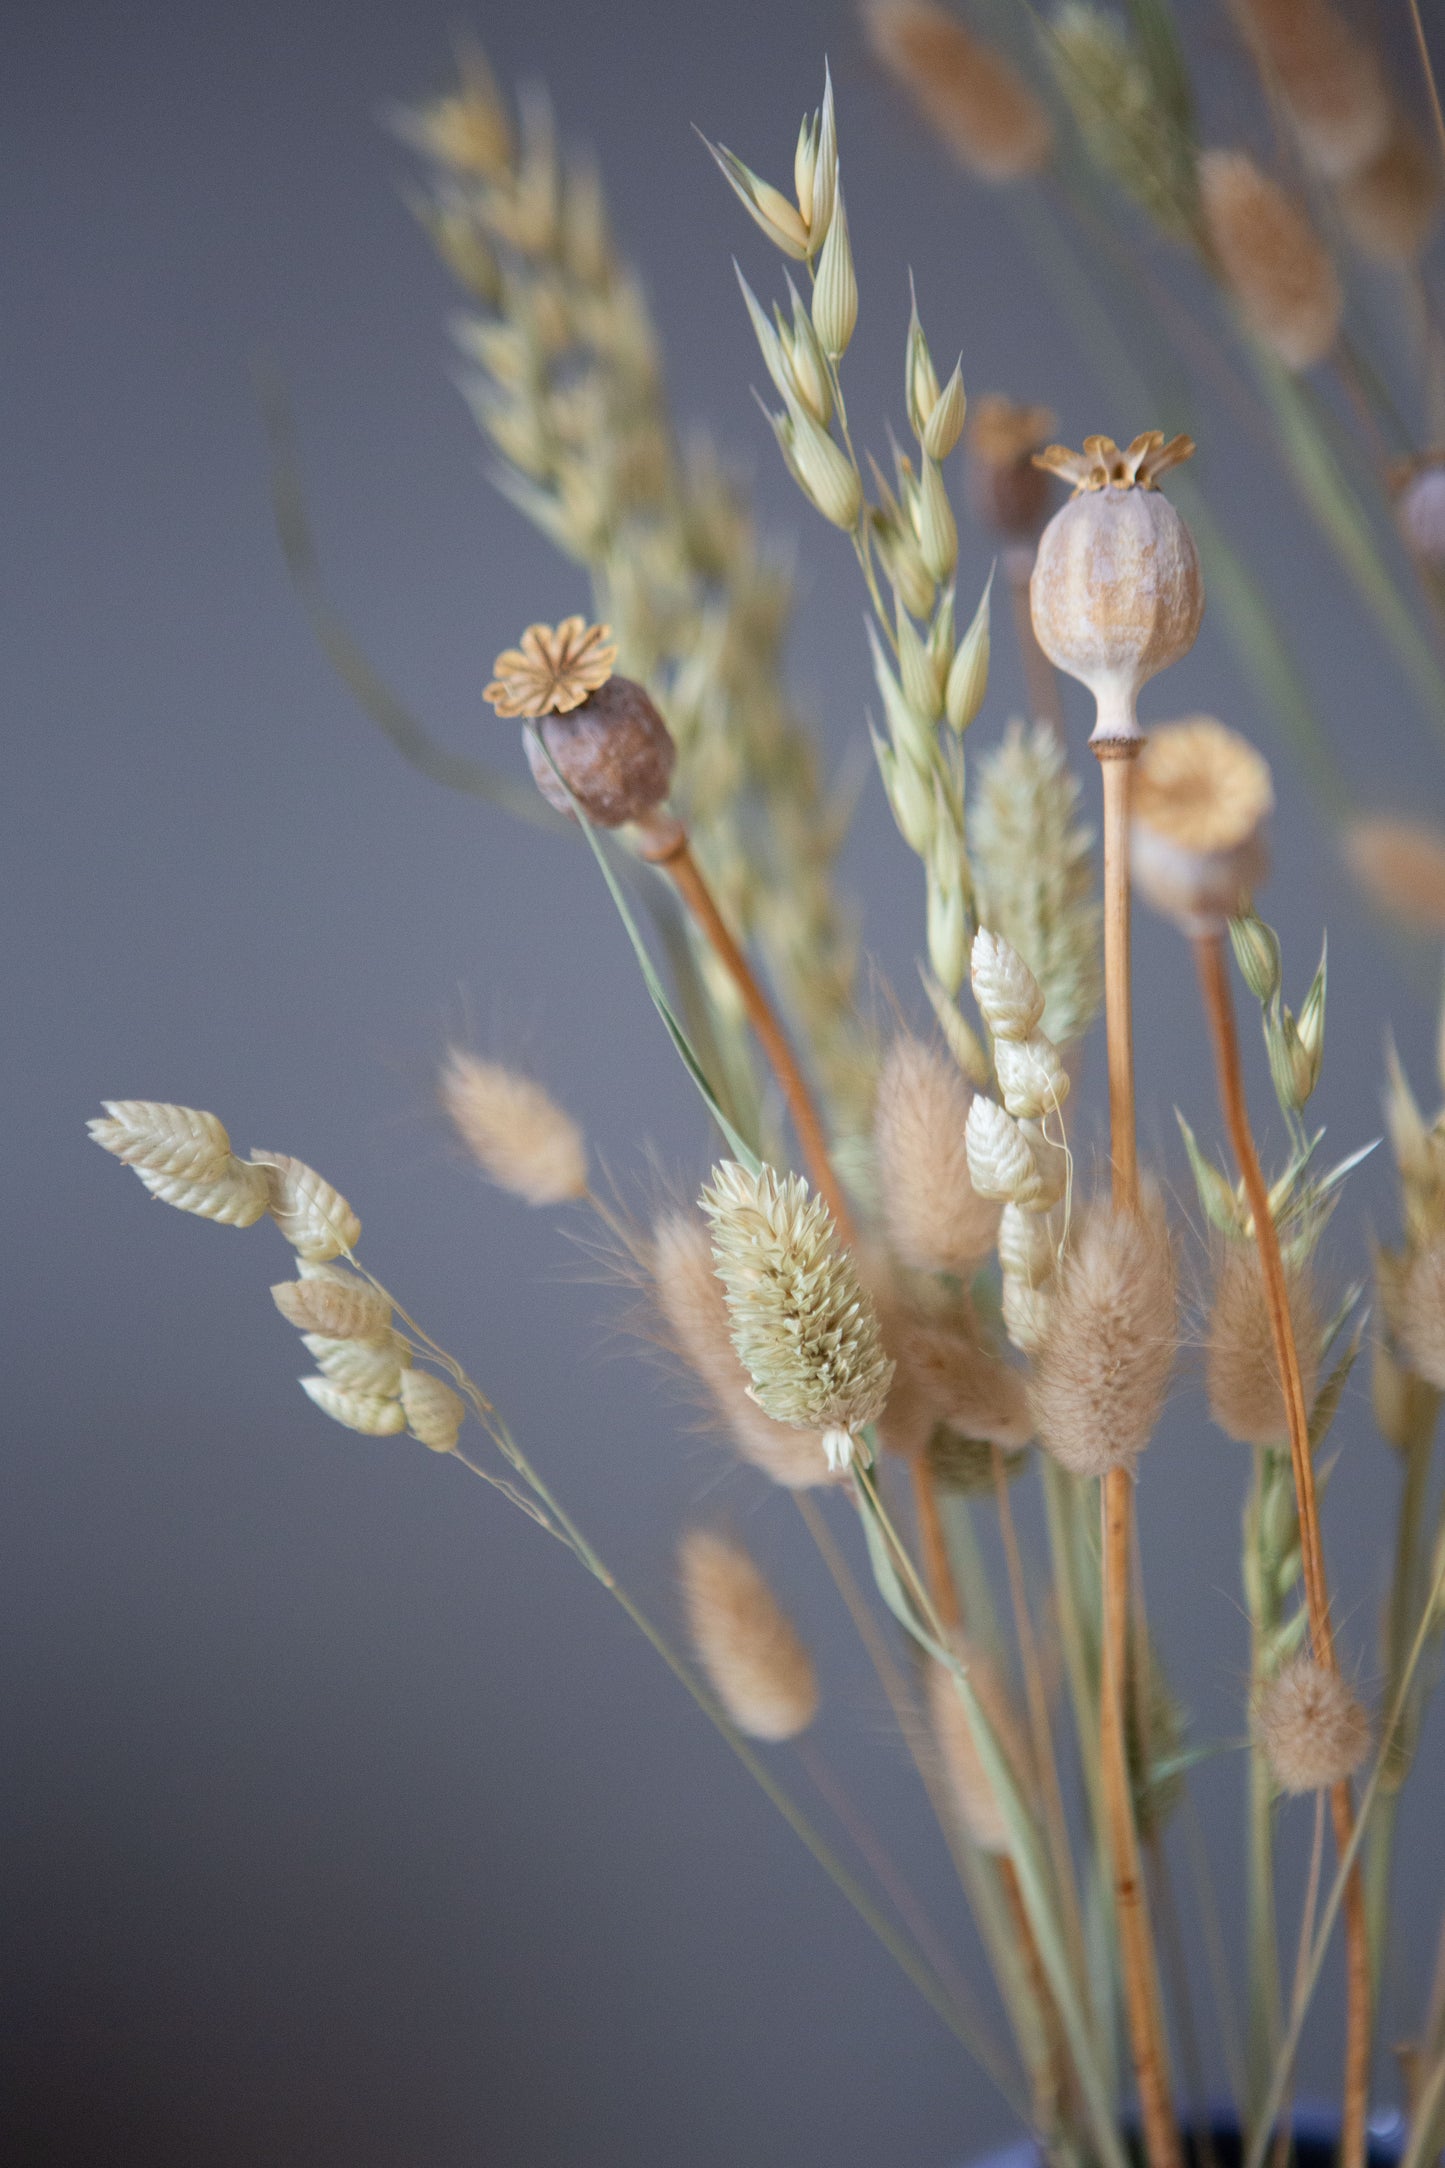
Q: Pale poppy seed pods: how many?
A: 2